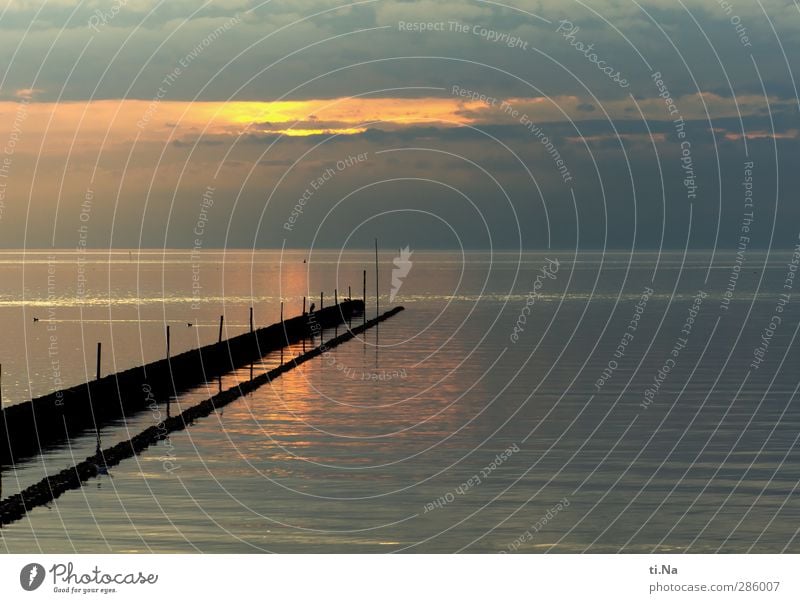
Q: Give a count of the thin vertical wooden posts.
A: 12